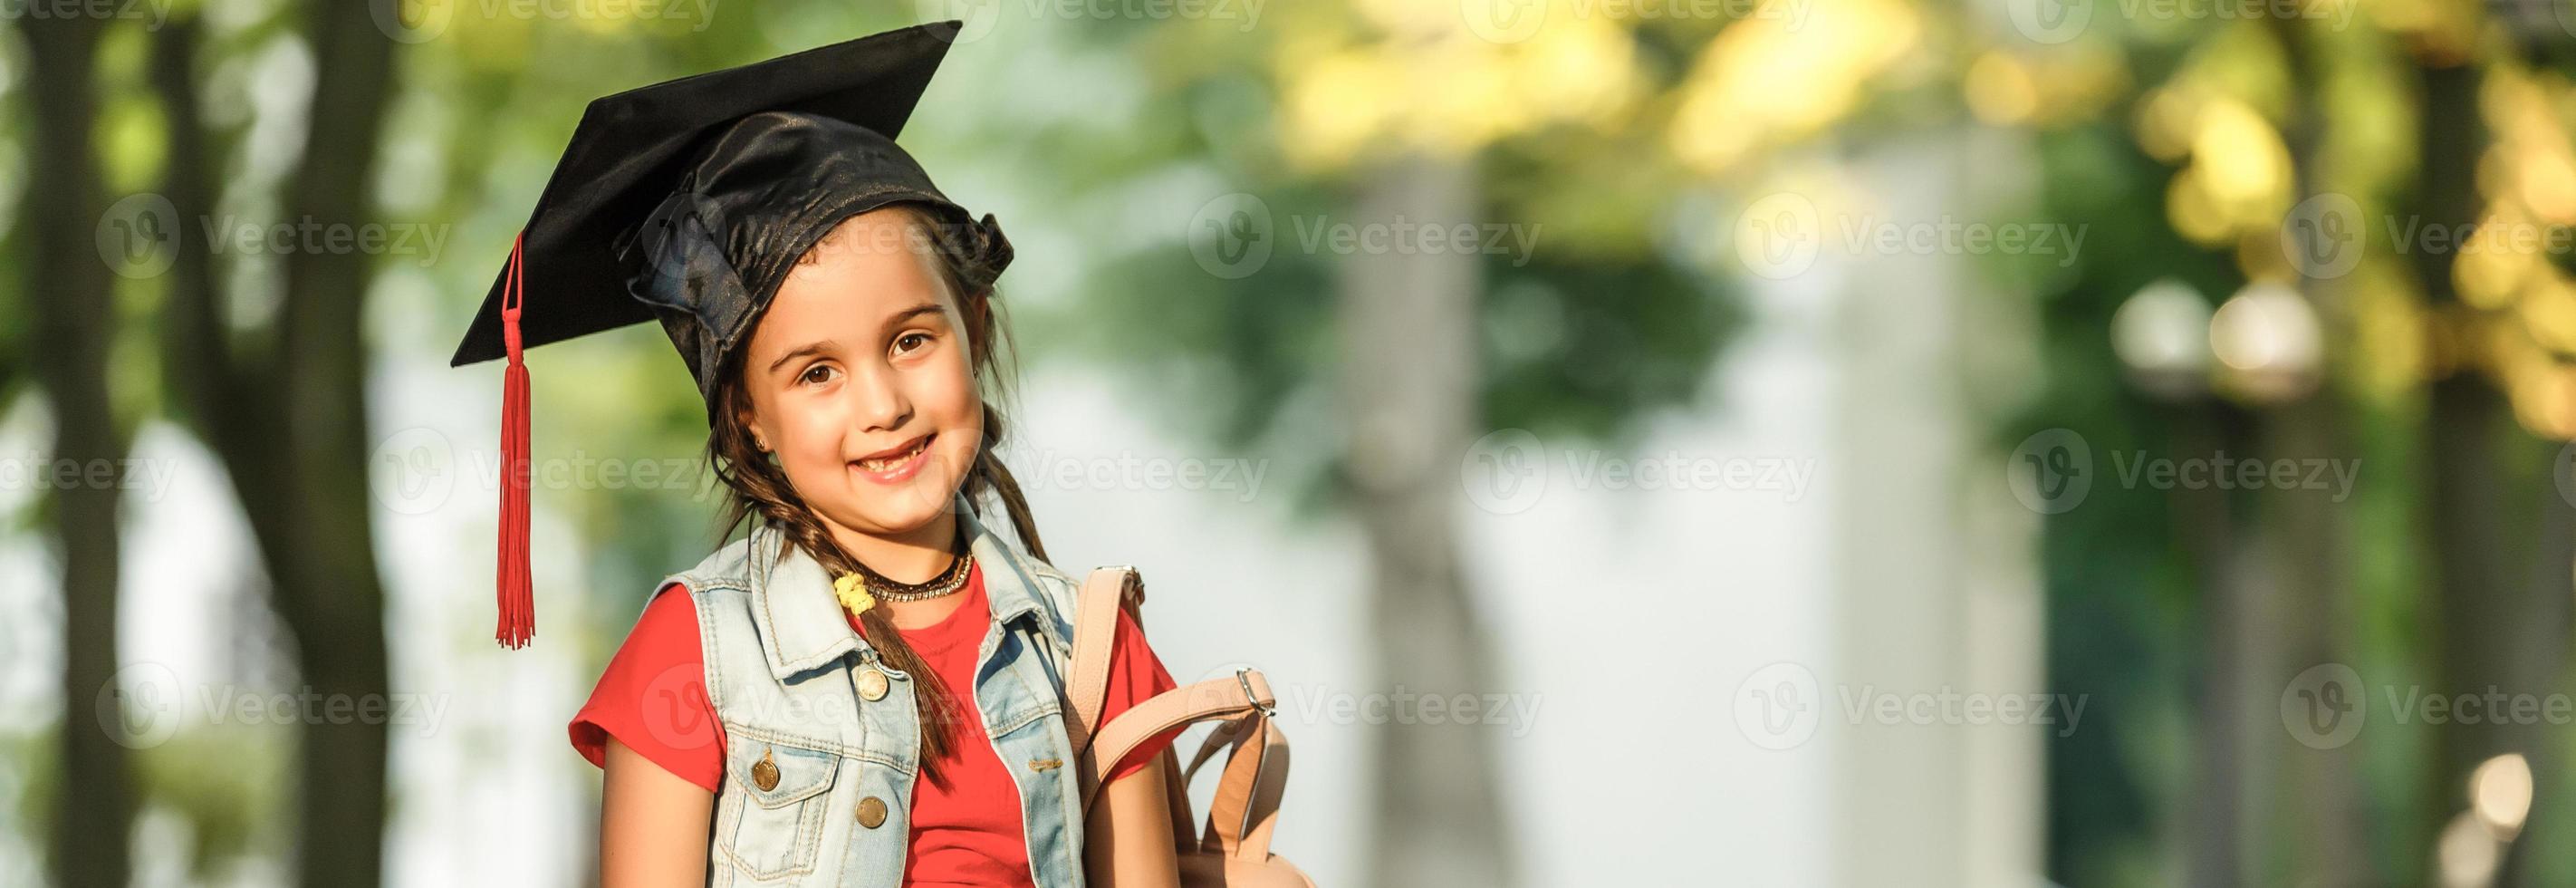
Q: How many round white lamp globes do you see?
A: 2